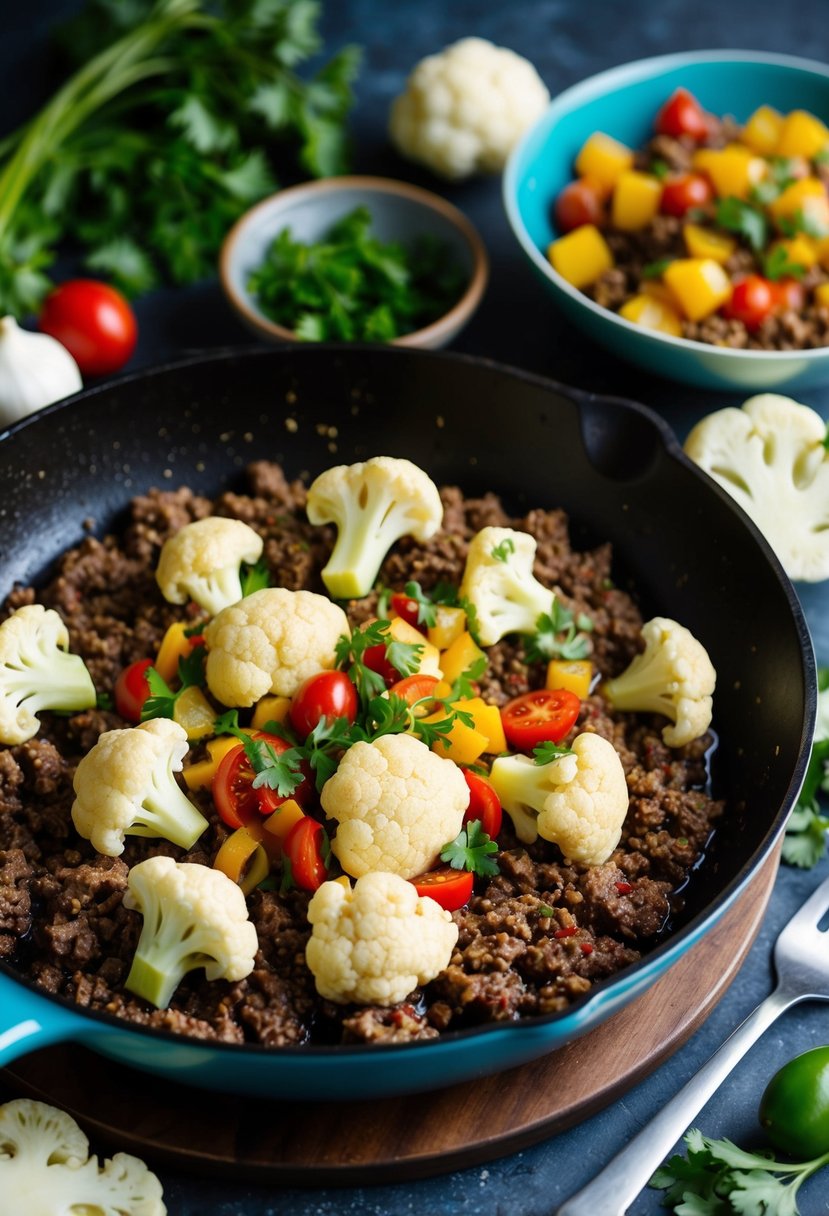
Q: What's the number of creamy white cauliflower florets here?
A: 11